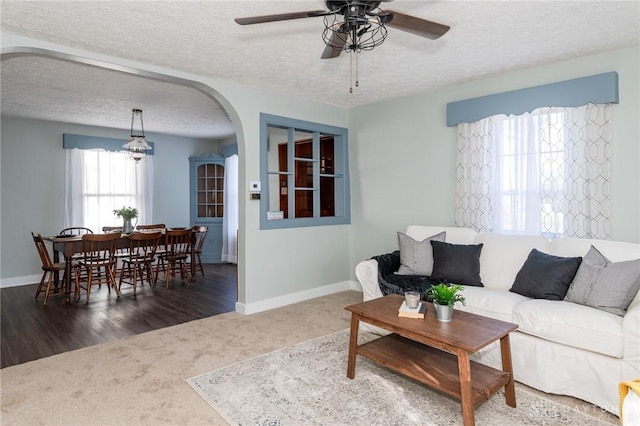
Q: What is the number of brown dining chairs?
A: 8